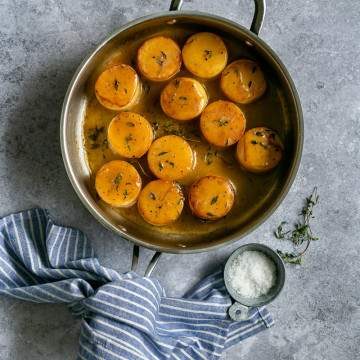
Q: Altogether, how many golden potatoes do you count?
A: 12